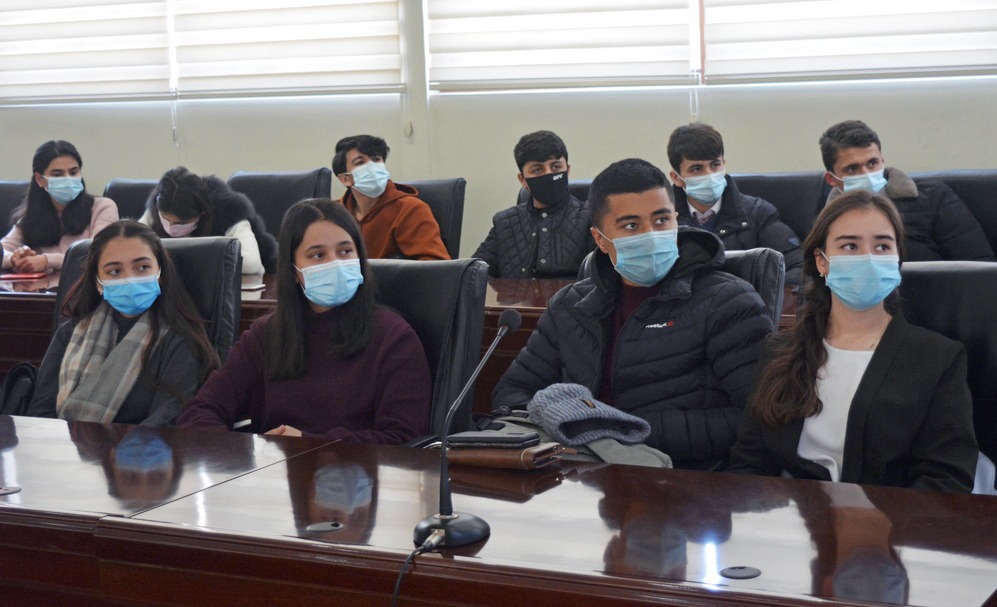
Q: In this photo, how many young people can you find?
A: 10